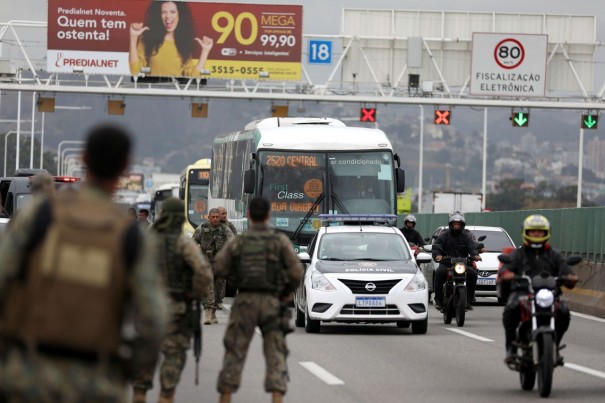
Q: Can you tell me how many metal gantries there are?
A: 1